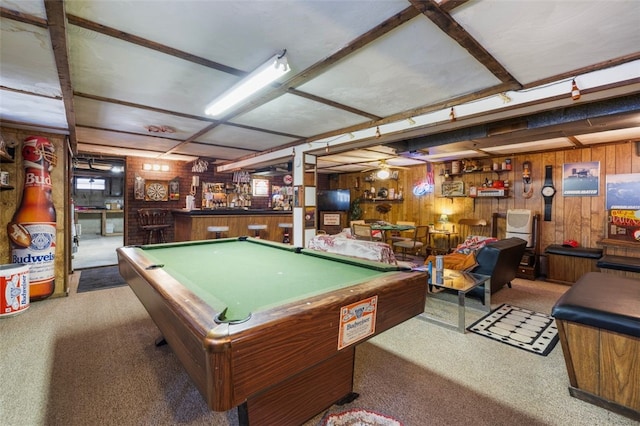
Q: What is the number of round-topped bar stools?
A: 3